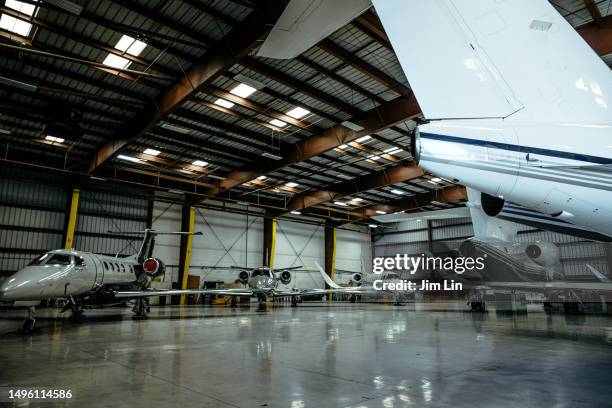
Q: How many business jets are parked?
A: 5